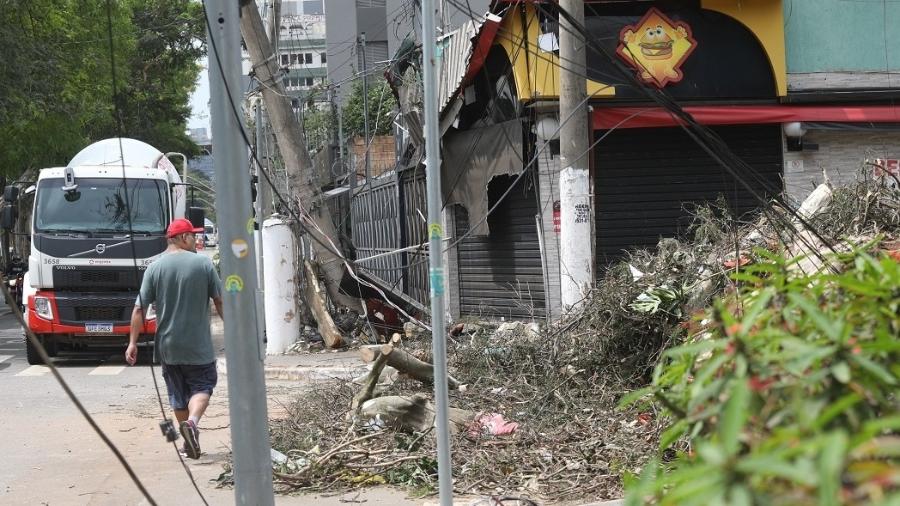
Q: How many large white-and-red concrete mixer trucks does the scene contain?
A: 1